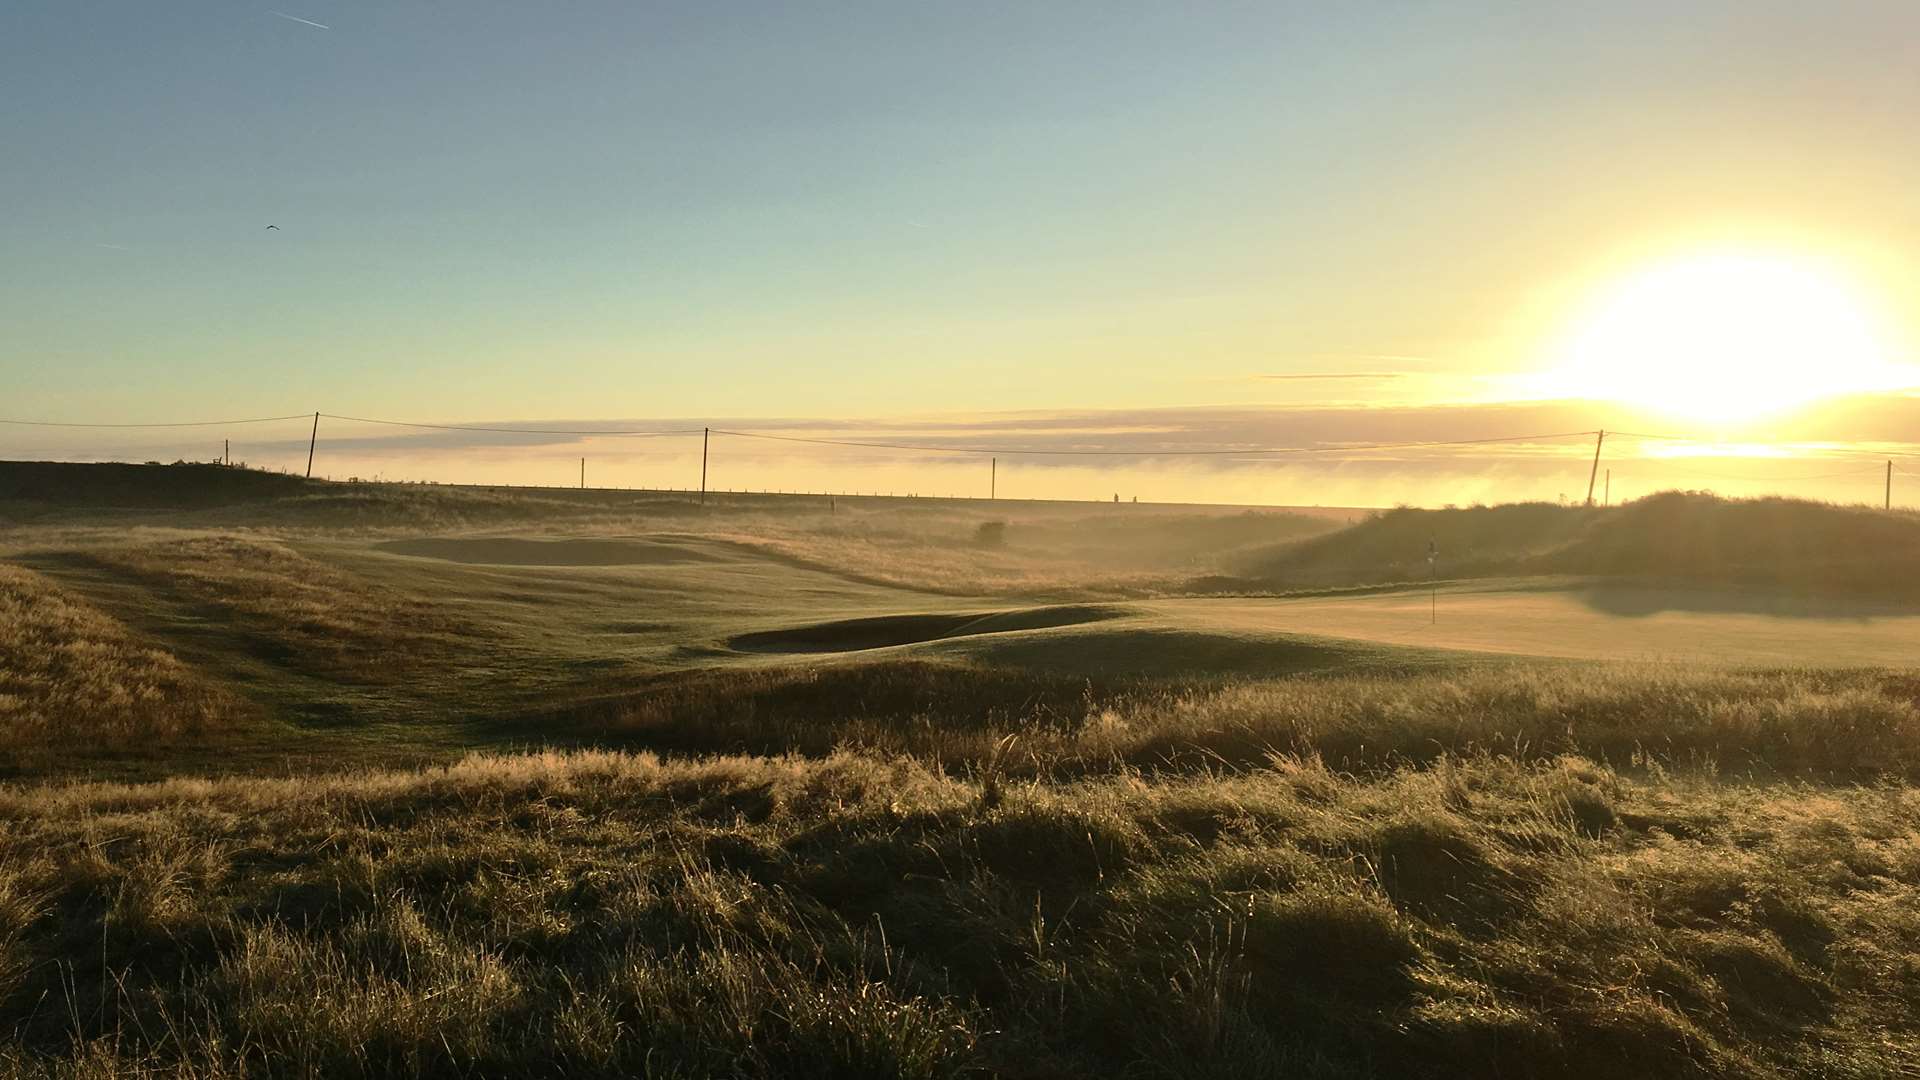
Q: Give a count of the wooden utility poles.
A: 8